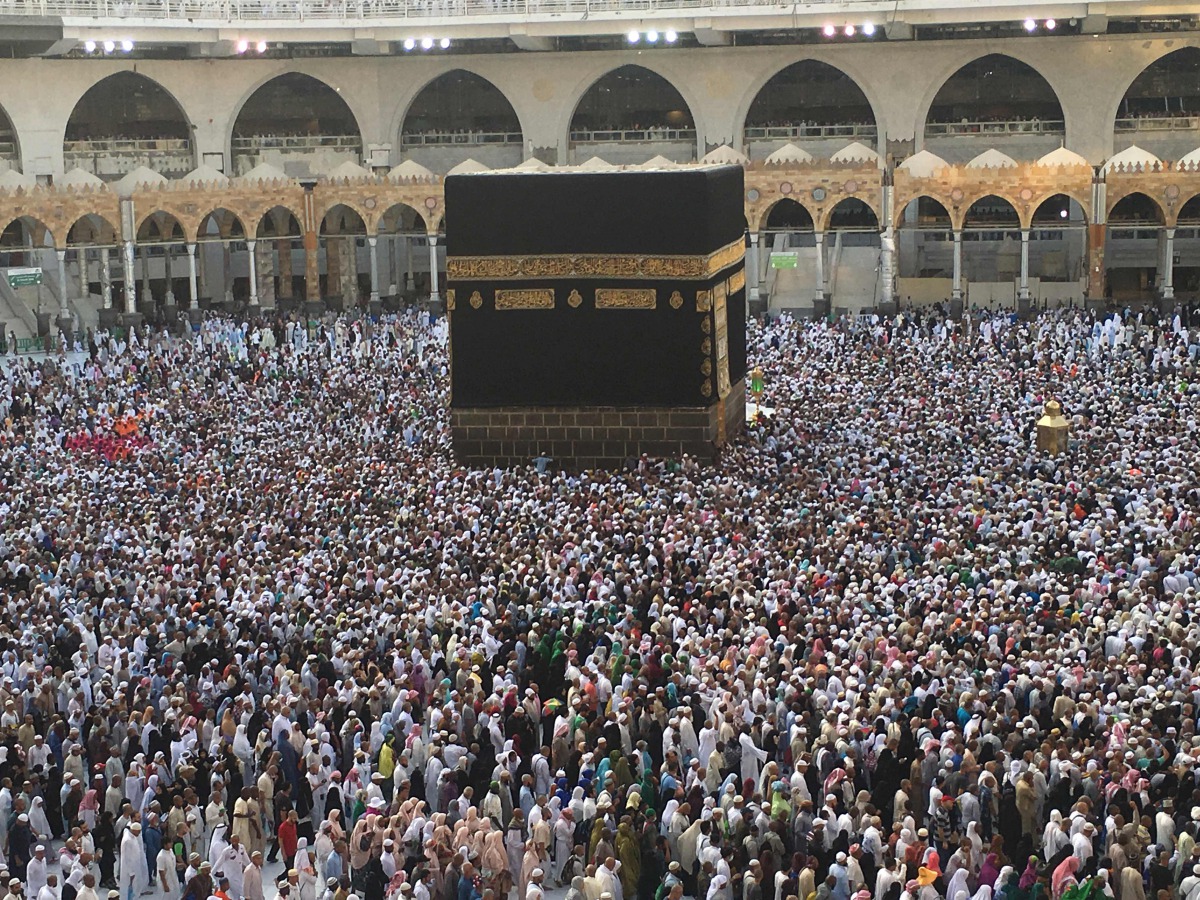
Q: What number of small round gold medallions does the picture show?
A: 7